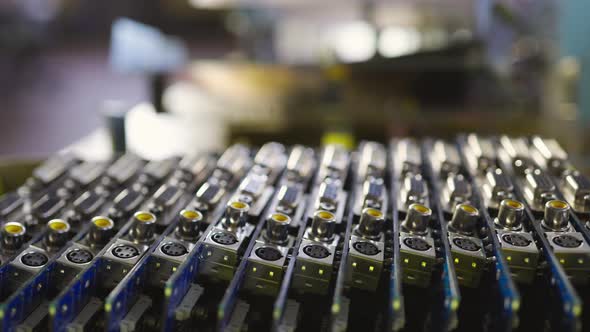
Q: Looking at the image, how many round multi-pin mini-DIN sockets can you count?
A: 12